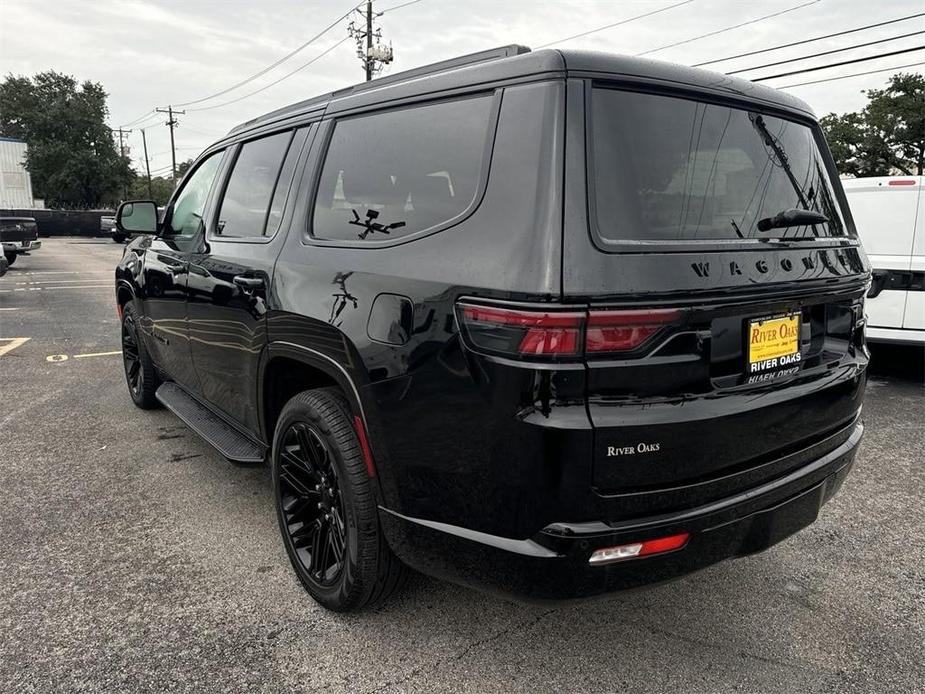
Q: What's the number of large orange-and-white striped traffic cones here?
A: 0